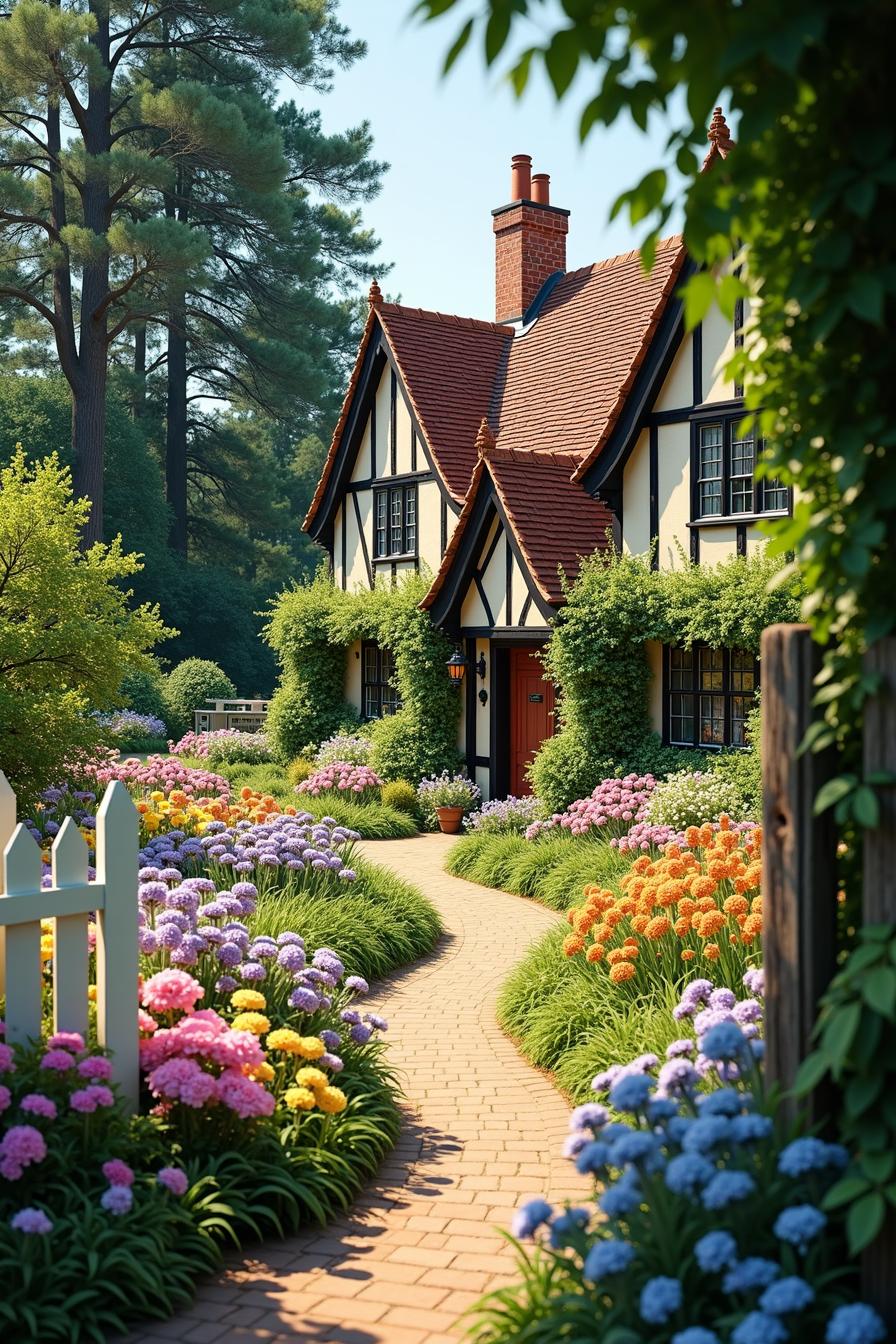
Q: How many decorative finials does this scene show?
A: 3